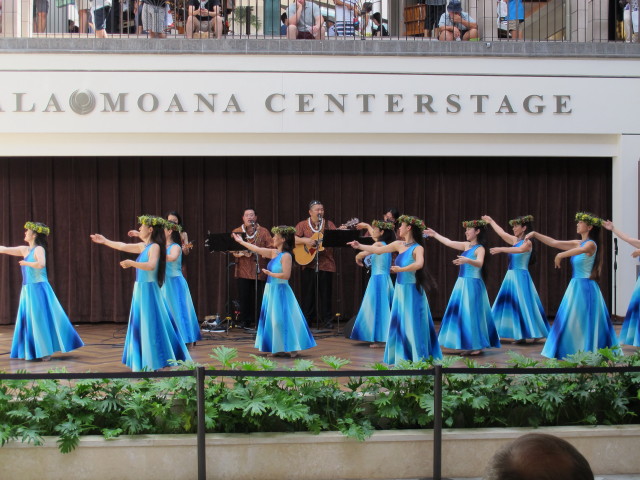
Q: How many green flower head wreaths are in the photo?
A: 9